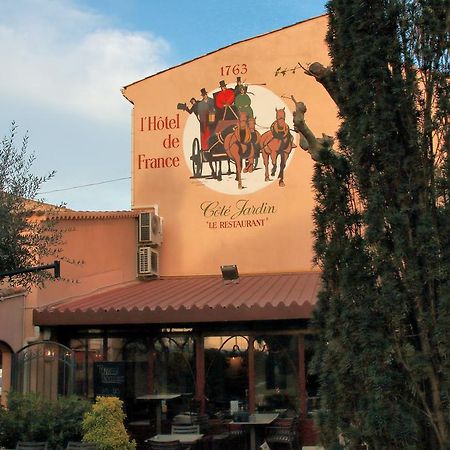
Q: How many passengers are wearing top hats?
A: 3